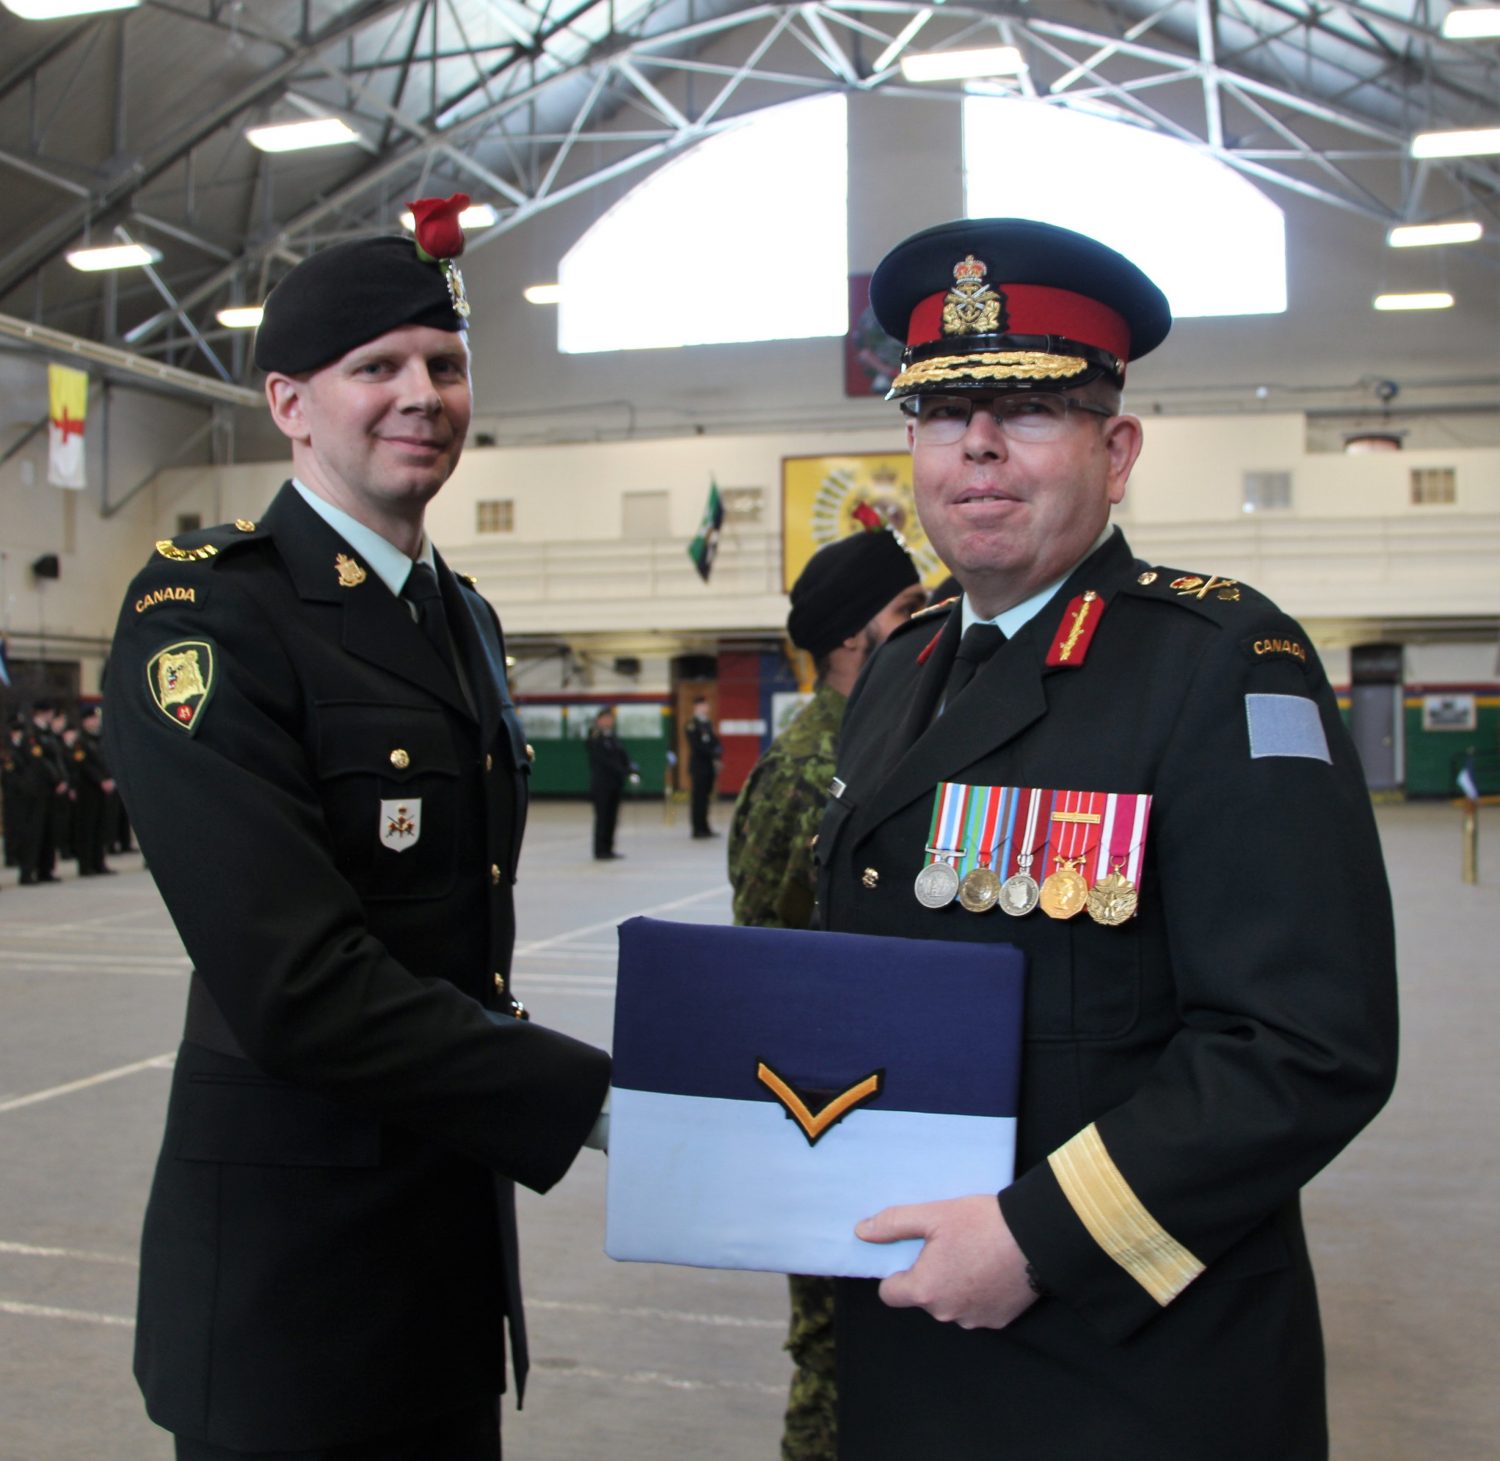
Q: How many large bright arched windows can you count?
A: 2